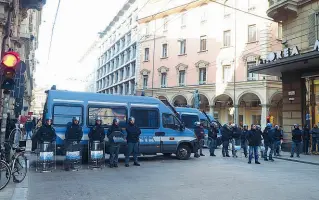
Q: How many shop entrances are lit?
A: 1